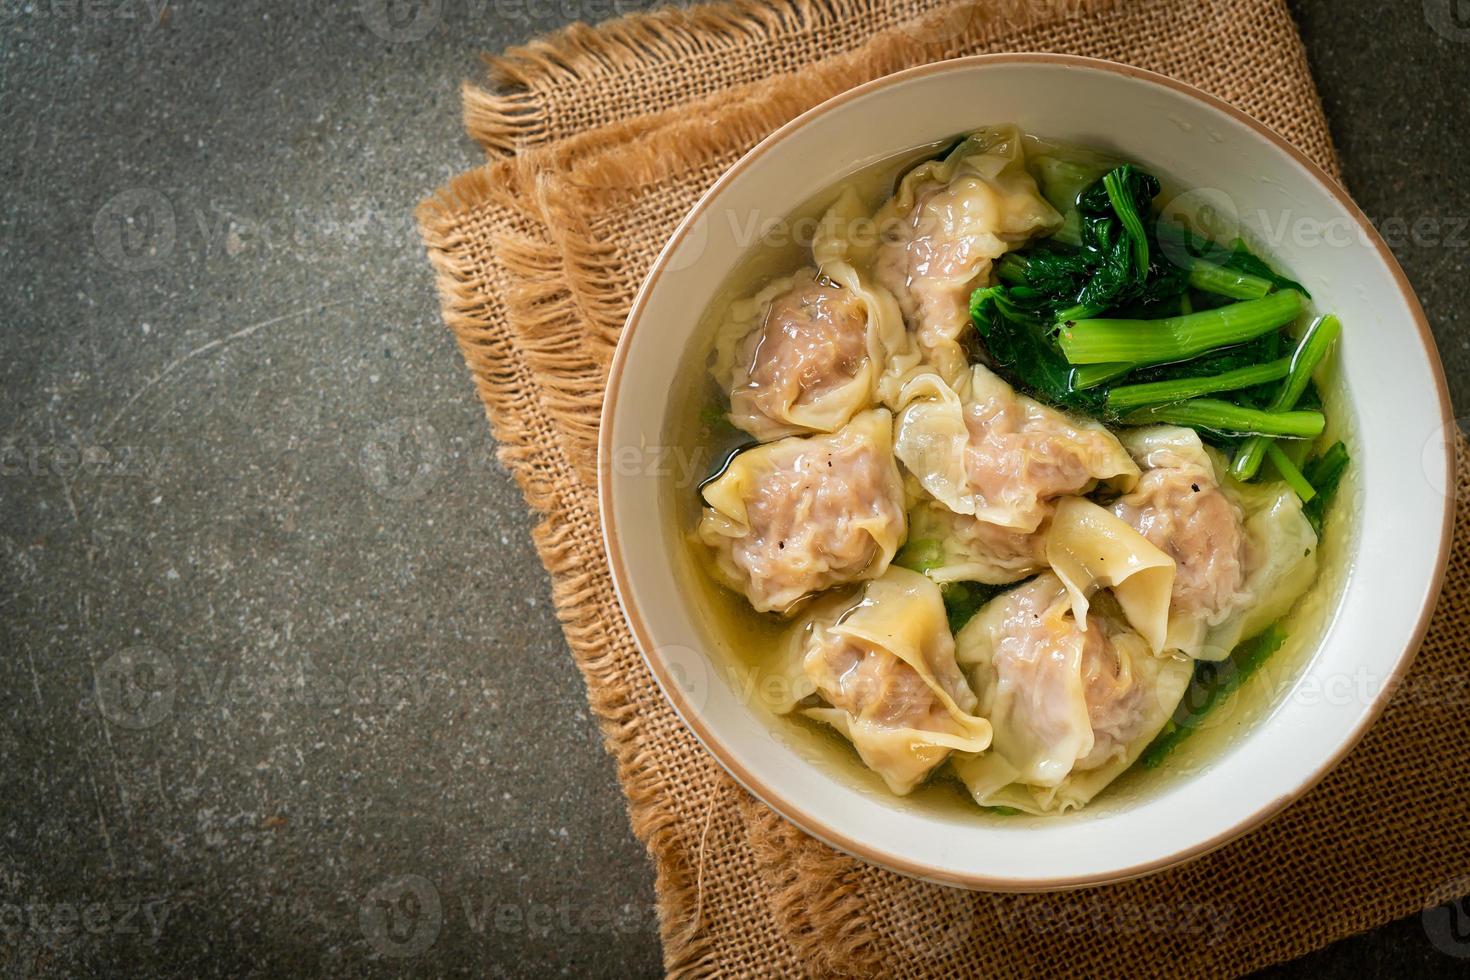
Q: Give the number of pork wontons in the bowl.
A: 8